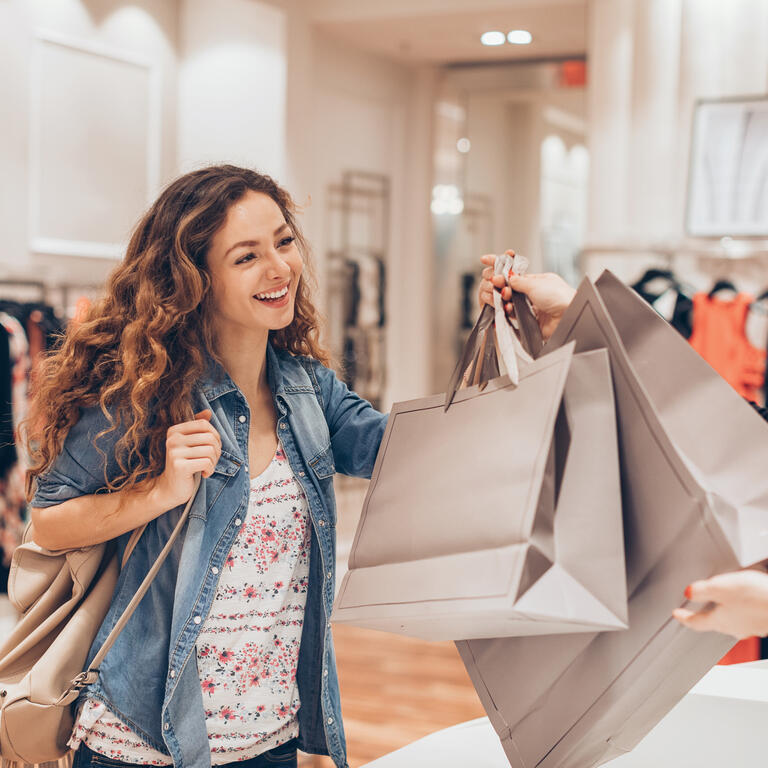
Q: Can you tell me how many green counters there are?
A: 0